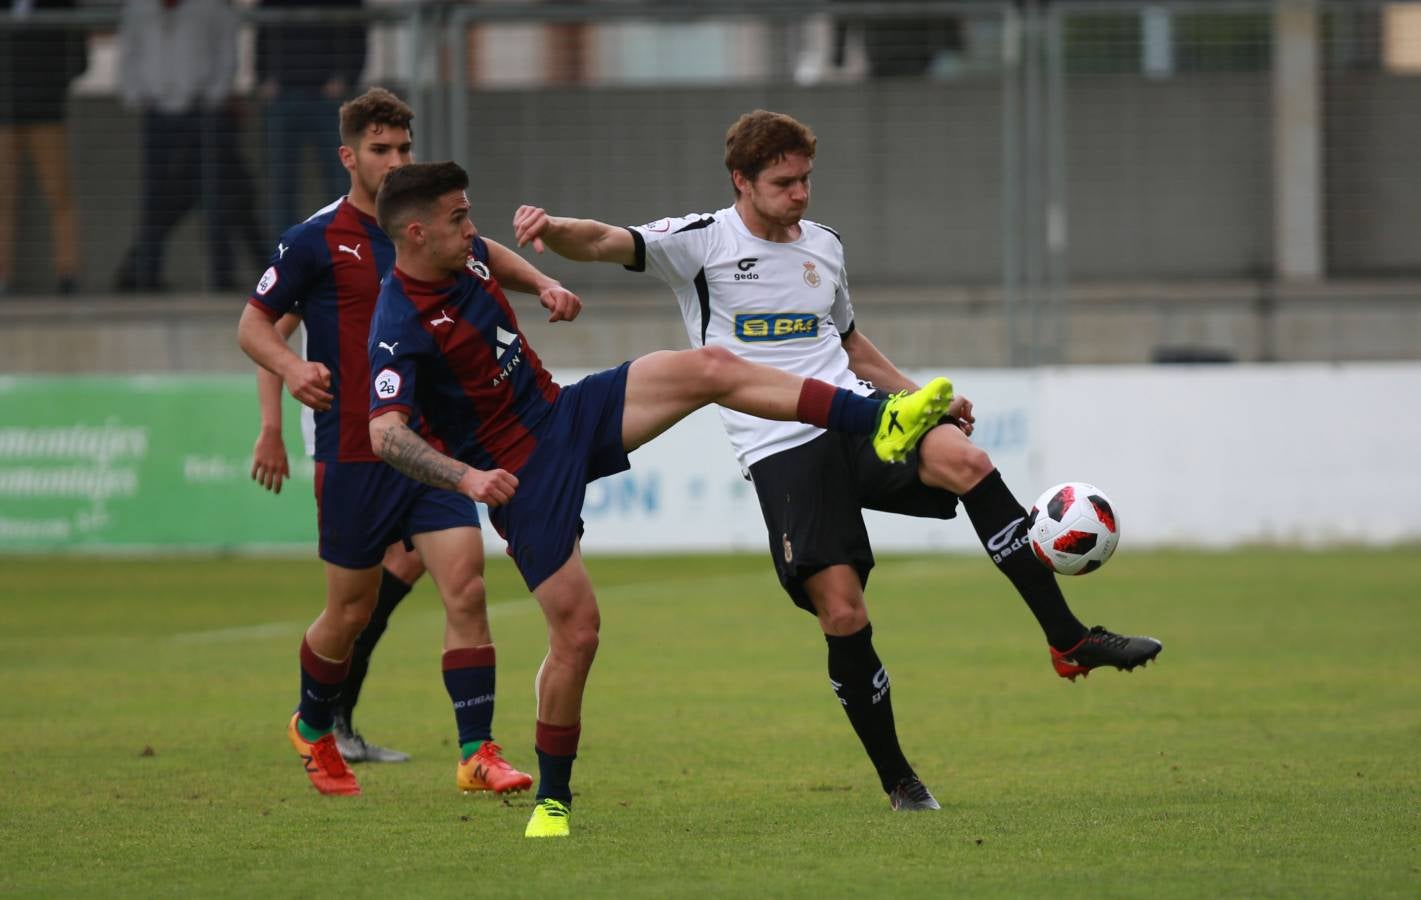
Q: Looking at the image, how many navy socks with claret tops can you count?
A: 4